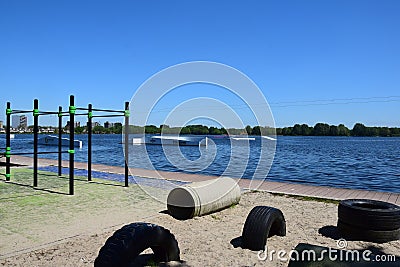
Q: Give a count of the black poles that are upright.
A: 6